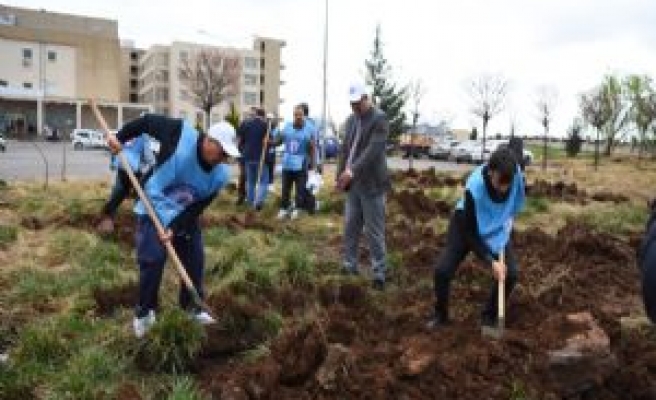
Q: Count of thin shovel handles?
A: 3